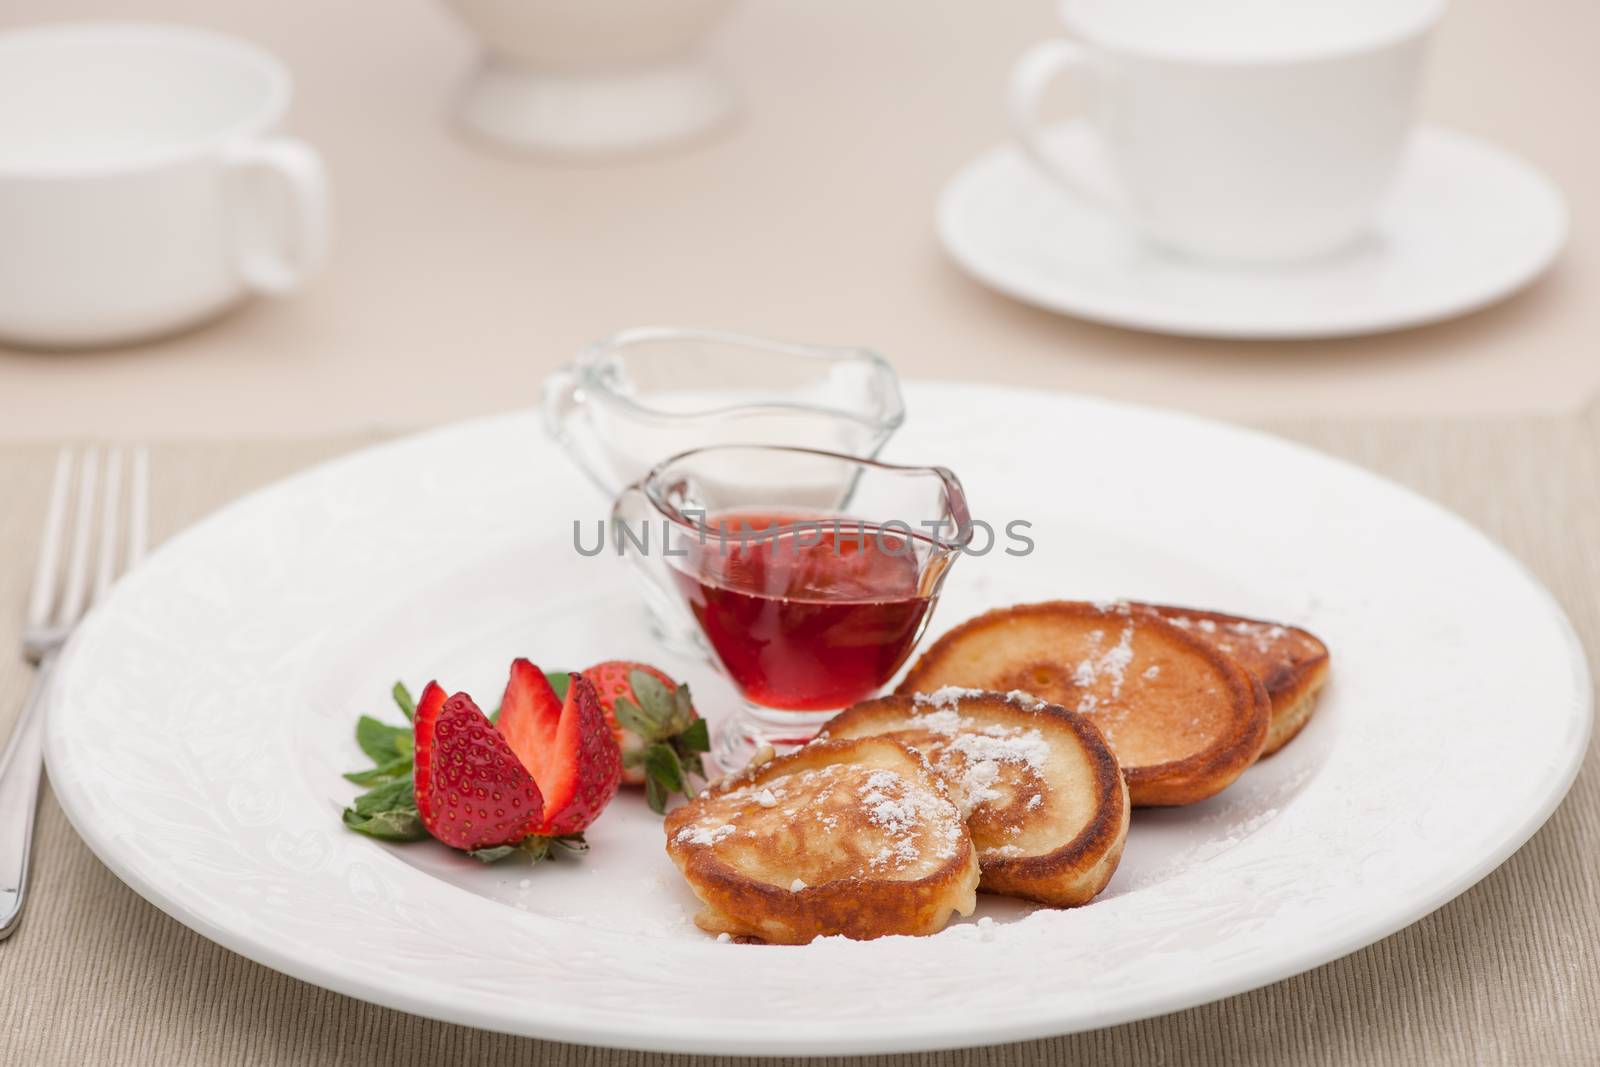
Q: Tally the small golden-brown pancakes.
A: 4